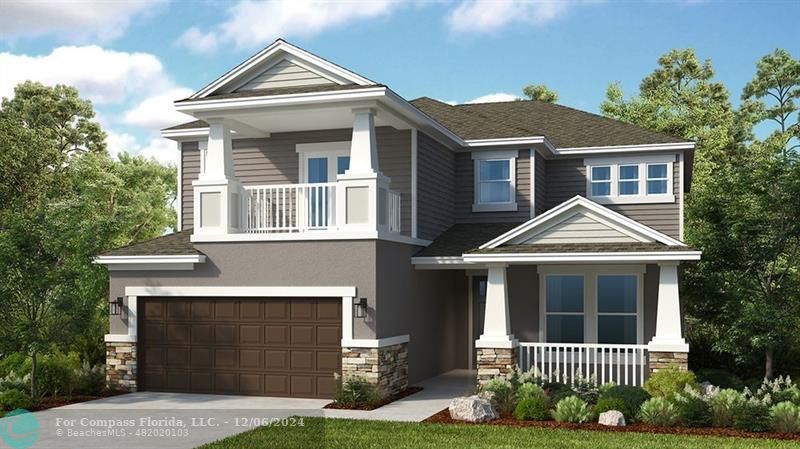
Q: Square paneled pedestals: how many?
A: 2